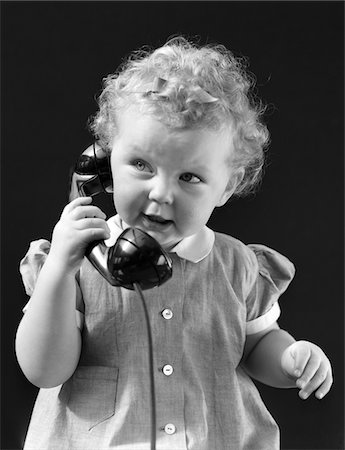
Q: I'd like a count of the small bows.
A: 1